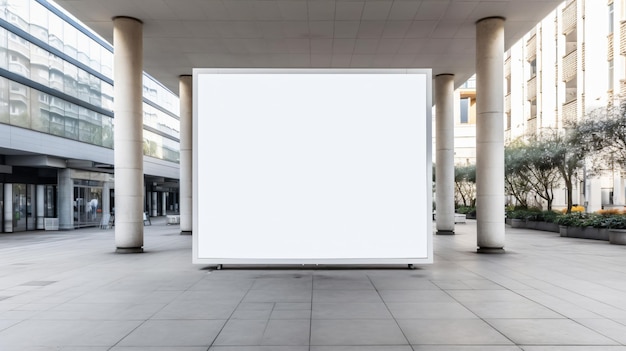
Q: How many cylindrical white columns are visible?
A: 4